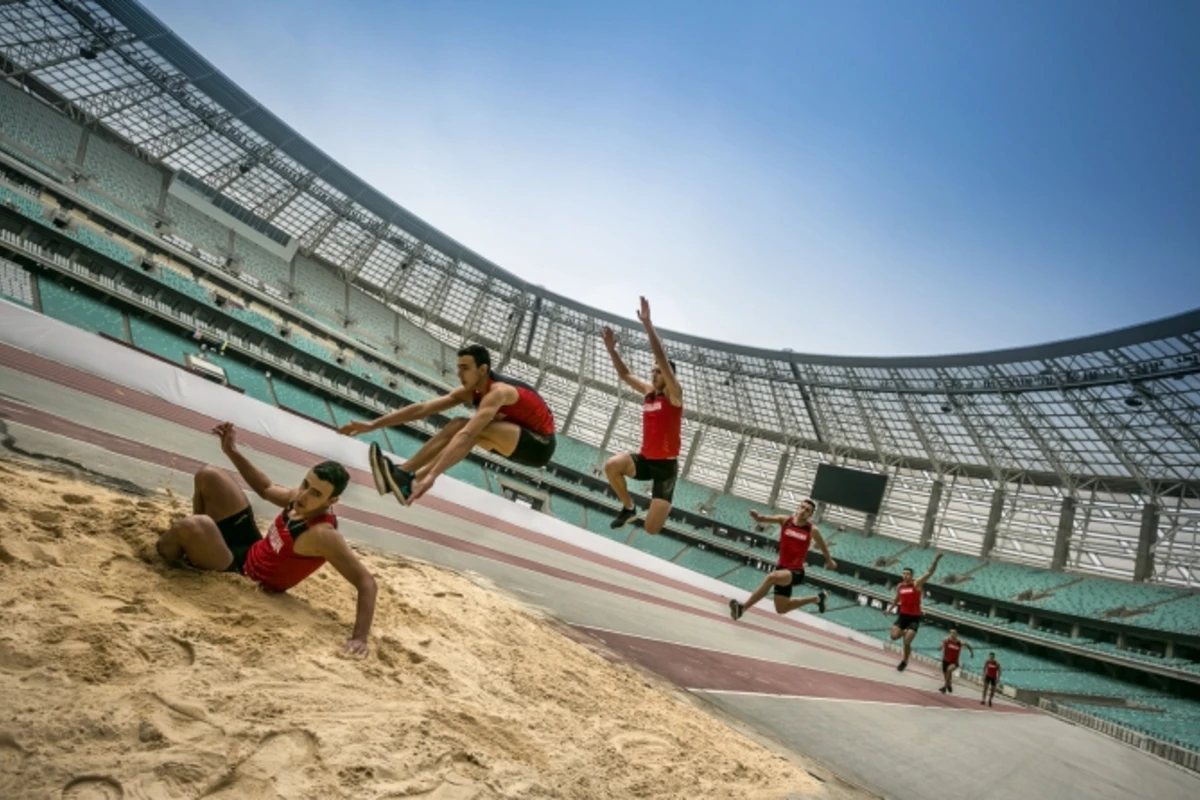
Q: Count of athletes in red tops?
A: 7